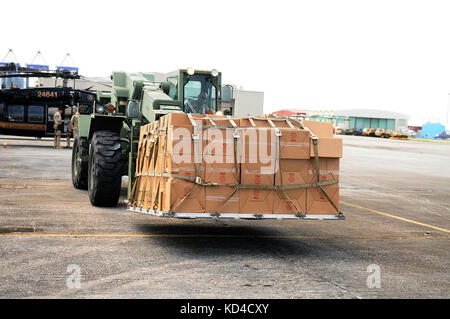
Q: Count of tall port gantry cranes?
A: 0